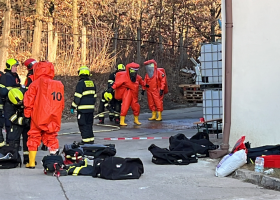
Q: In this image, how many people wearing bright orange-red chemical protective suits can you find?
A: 3